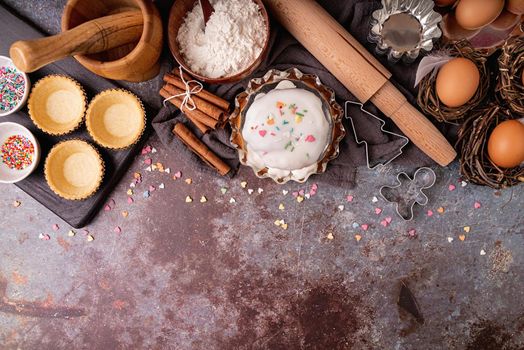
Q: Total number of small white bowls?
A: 2